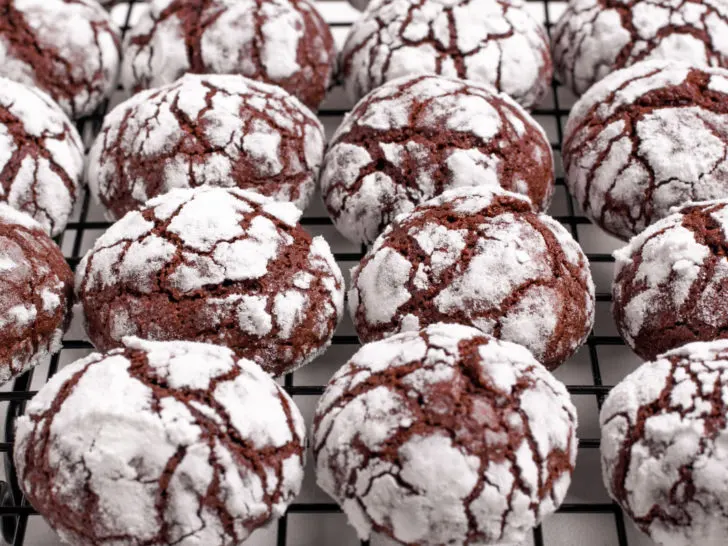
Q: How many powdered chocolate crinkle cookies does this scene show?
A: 15